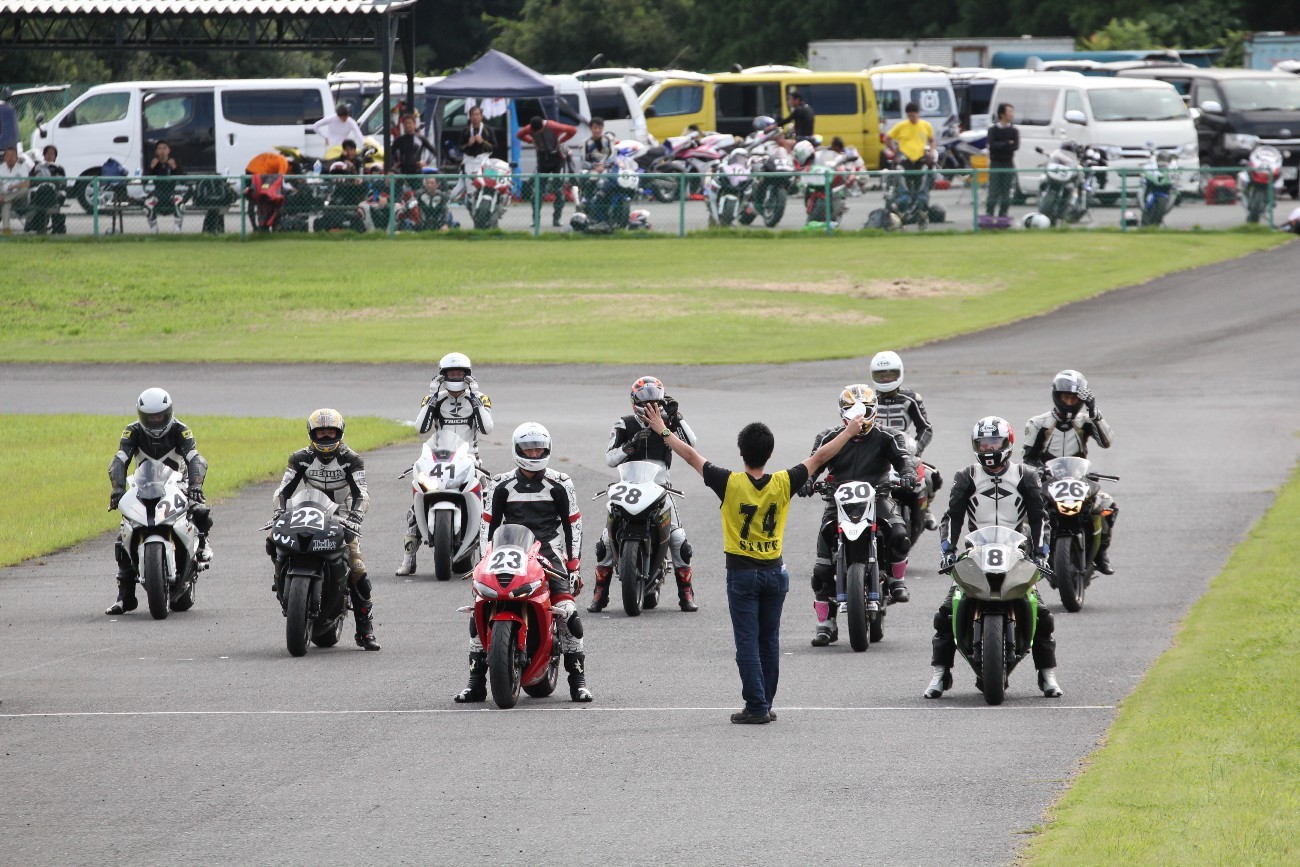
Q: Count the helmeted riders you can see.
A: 9